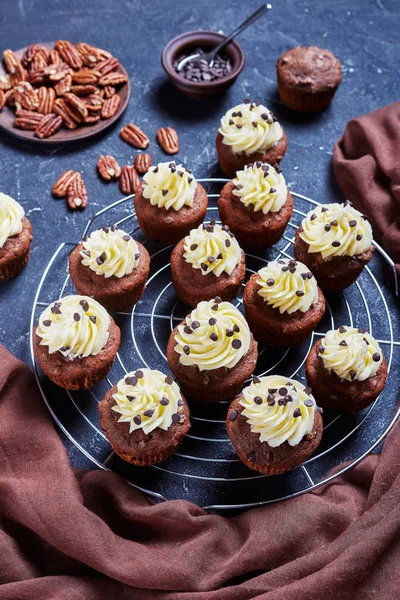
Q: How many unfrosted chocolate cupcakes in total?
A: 1